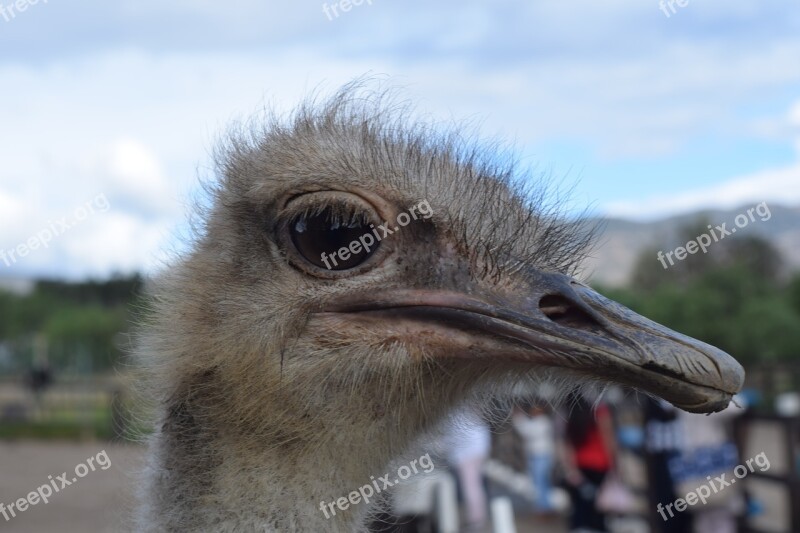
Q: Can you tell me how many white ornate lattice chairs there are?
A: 0